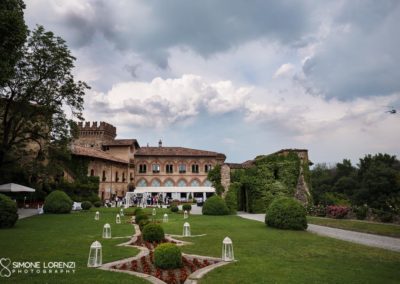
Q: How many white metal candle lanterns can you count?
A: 10